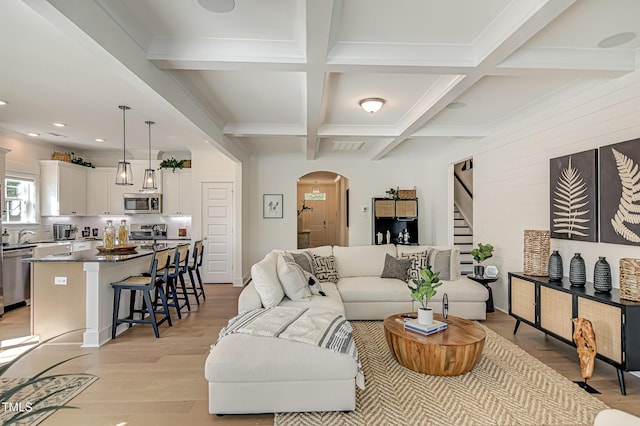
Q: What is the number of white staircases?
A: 1